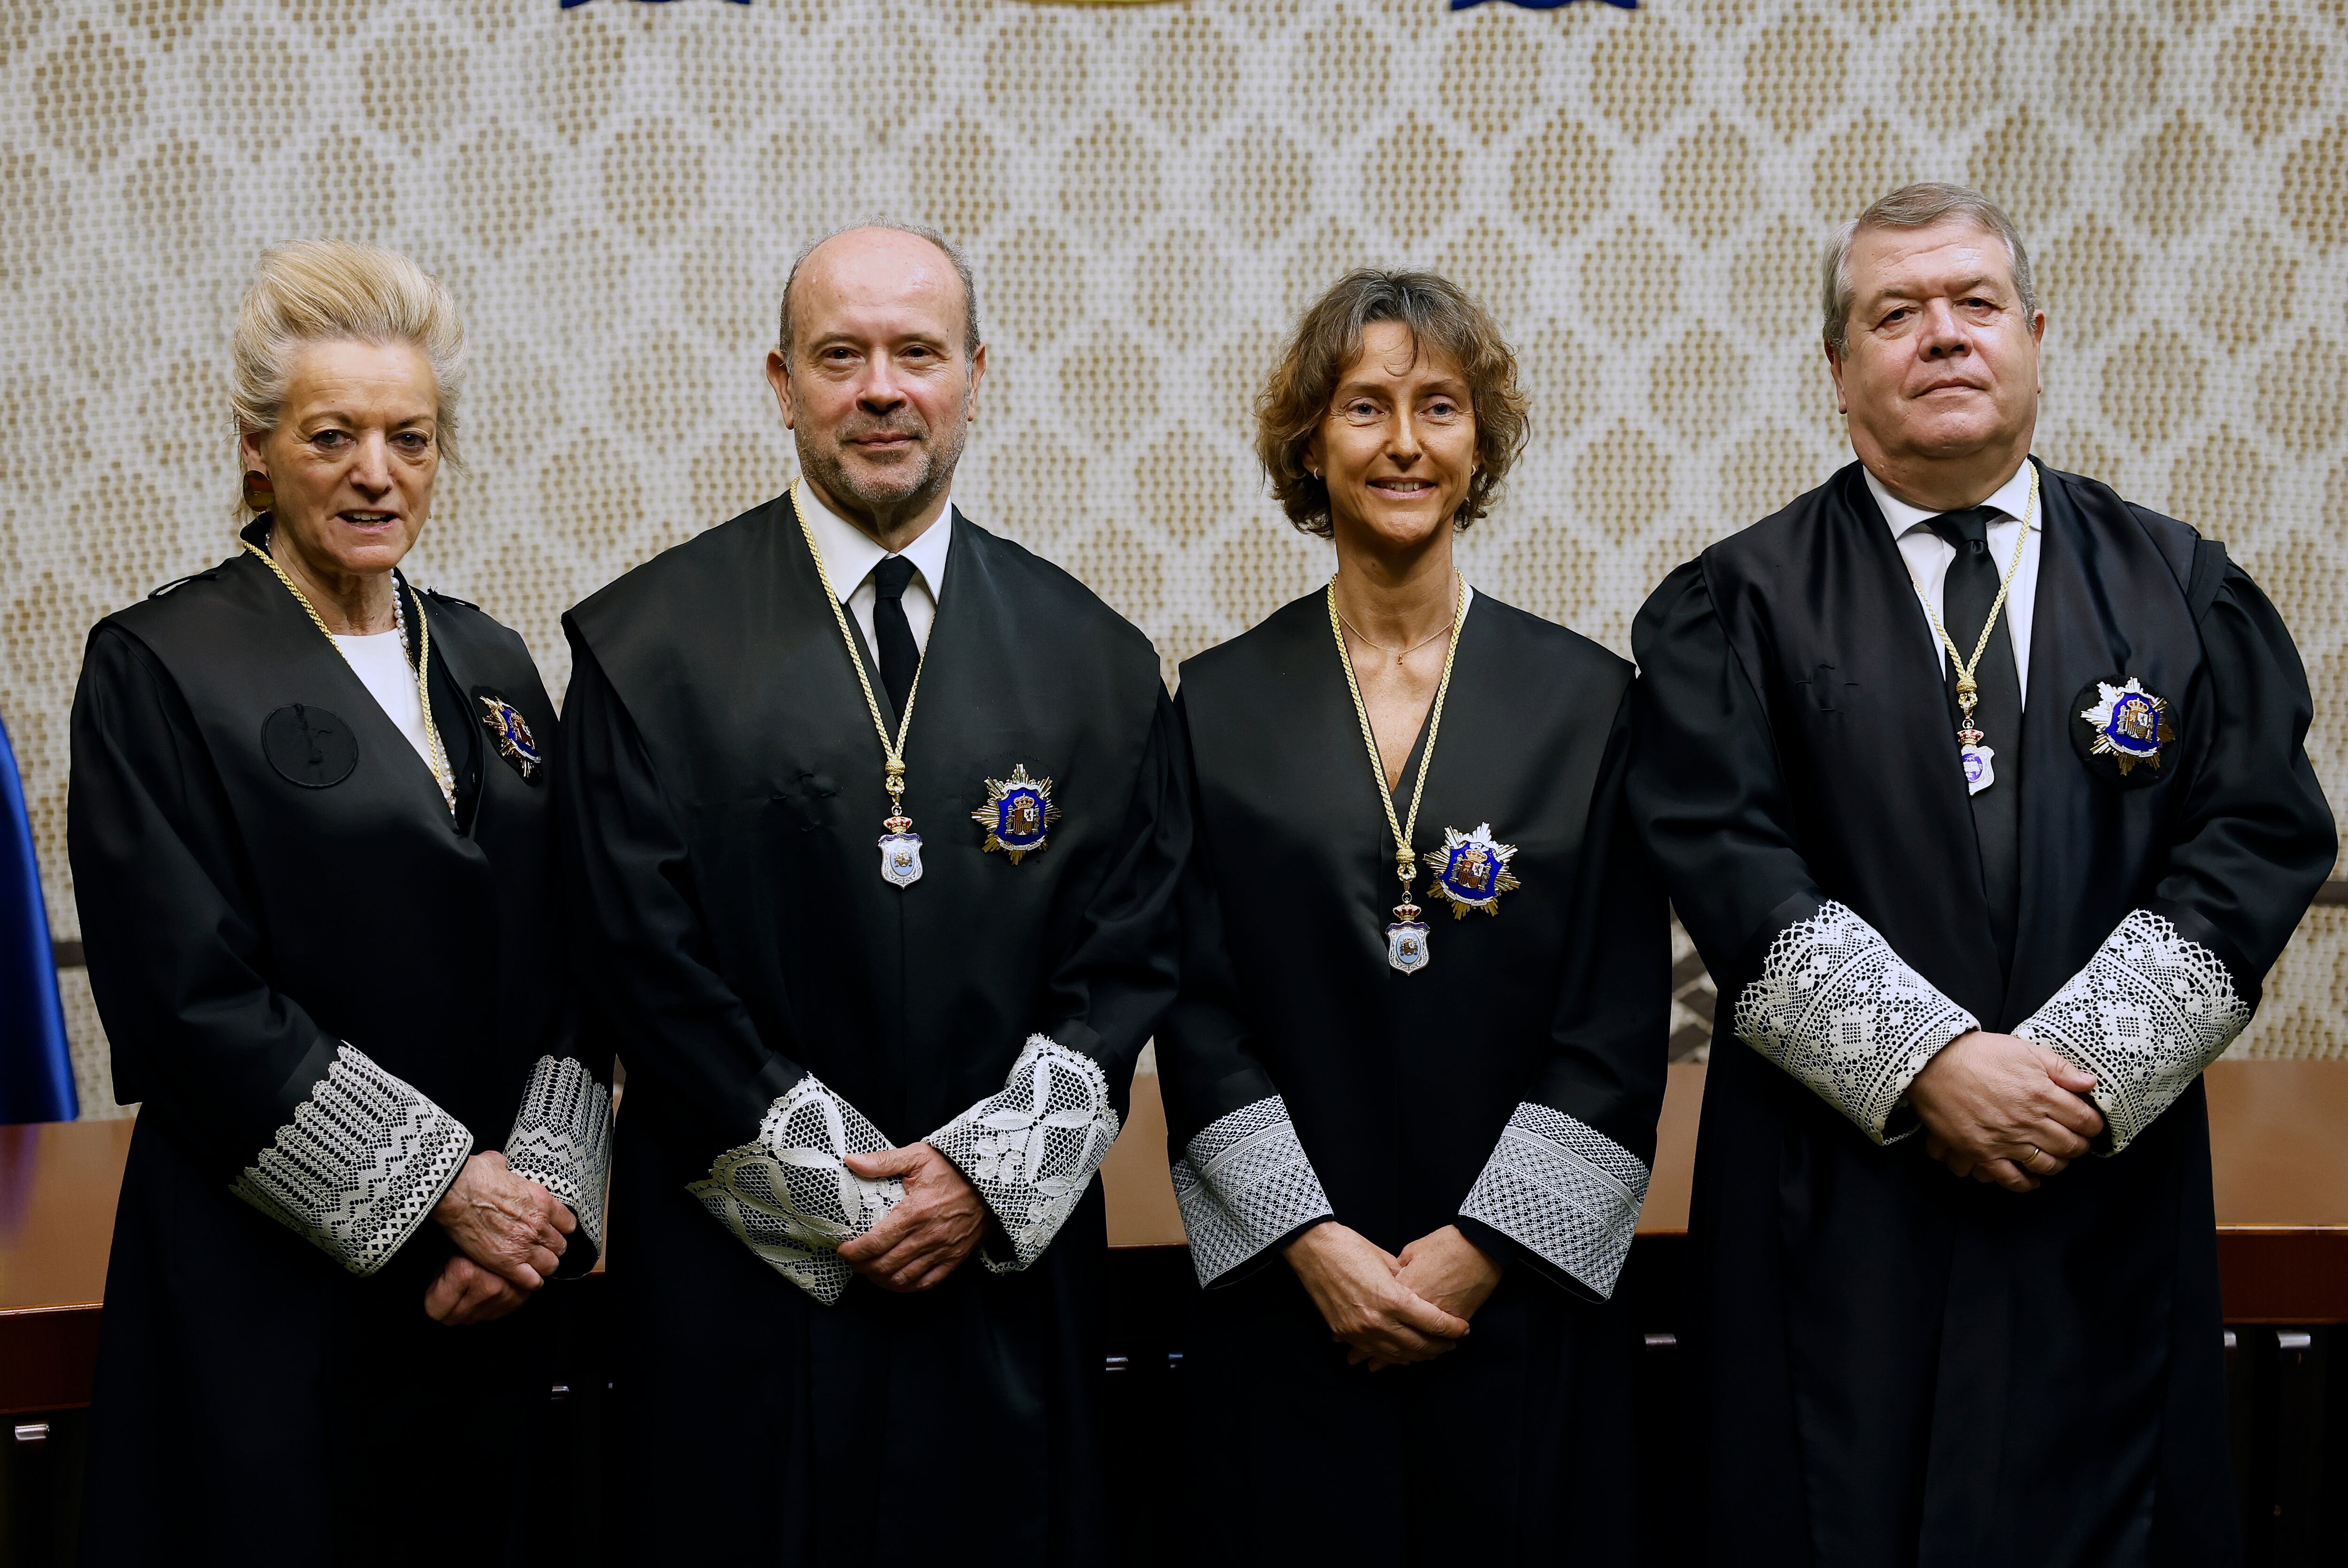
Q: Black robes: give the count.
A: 4